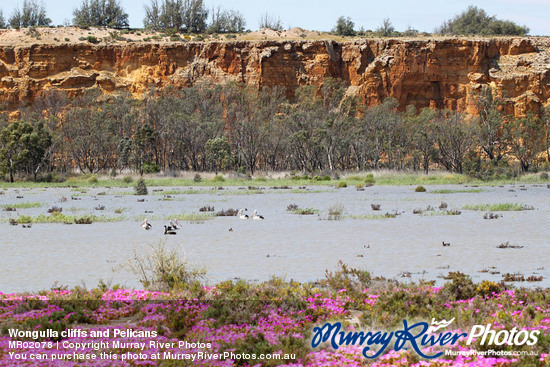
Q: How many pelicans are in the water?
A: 5